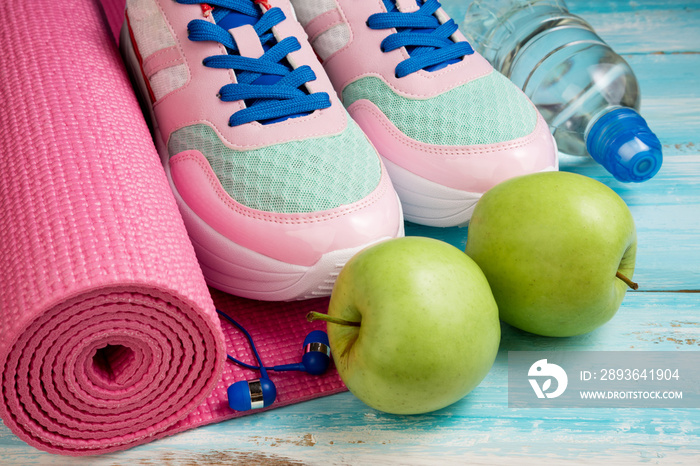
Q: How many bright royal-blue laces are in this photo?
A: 2